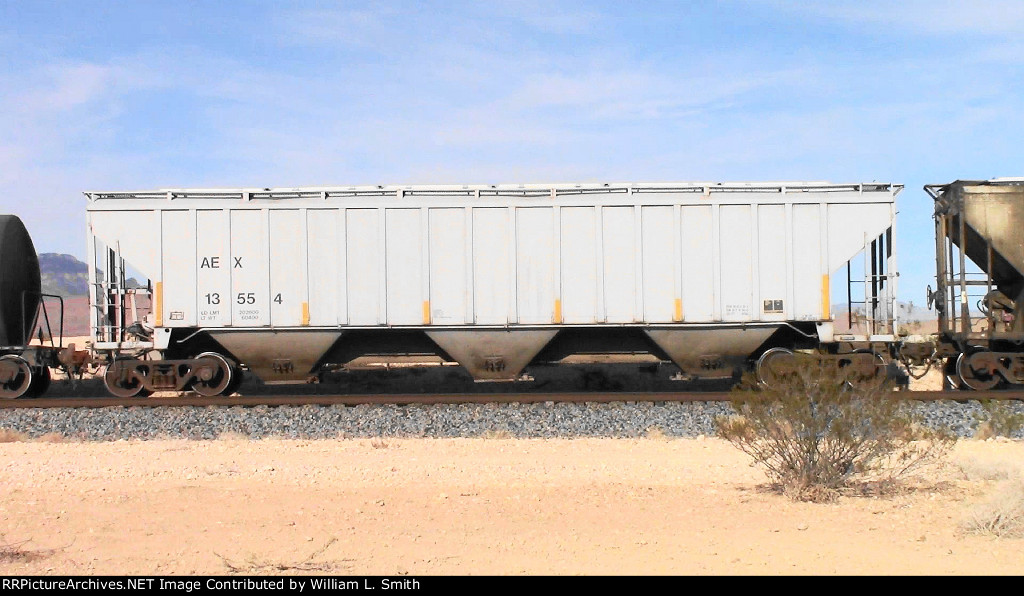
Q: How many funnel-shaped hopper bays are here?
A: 3